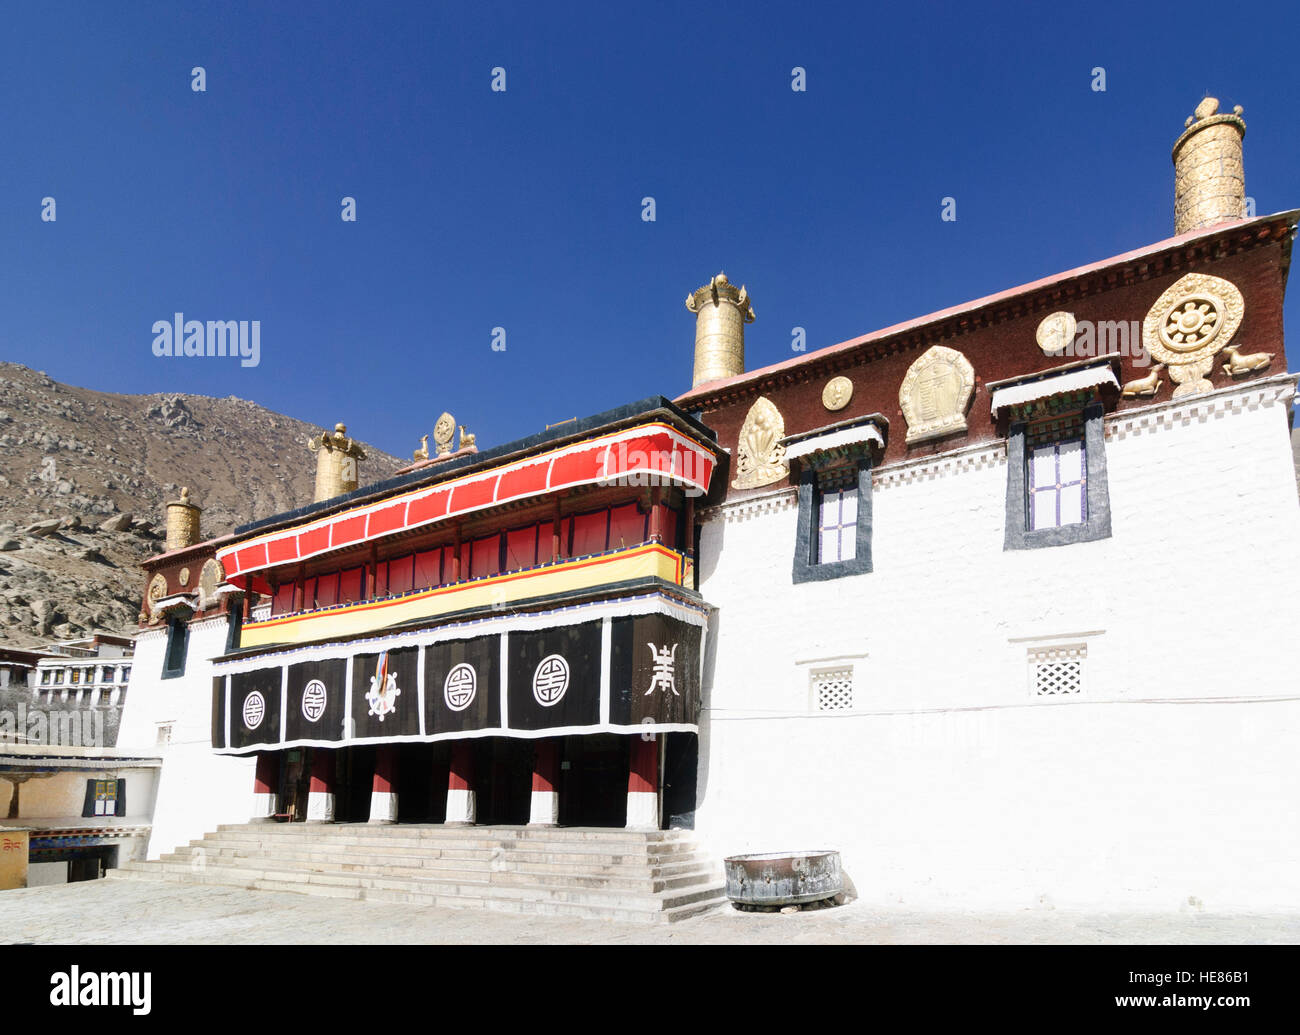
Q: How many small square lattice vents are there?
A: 2